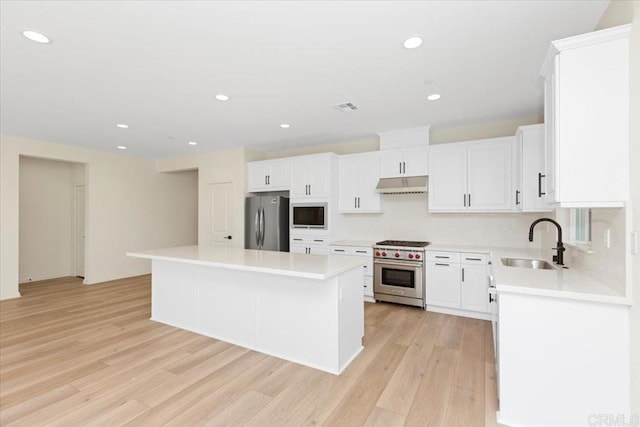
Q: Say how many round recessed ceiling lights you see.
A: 8